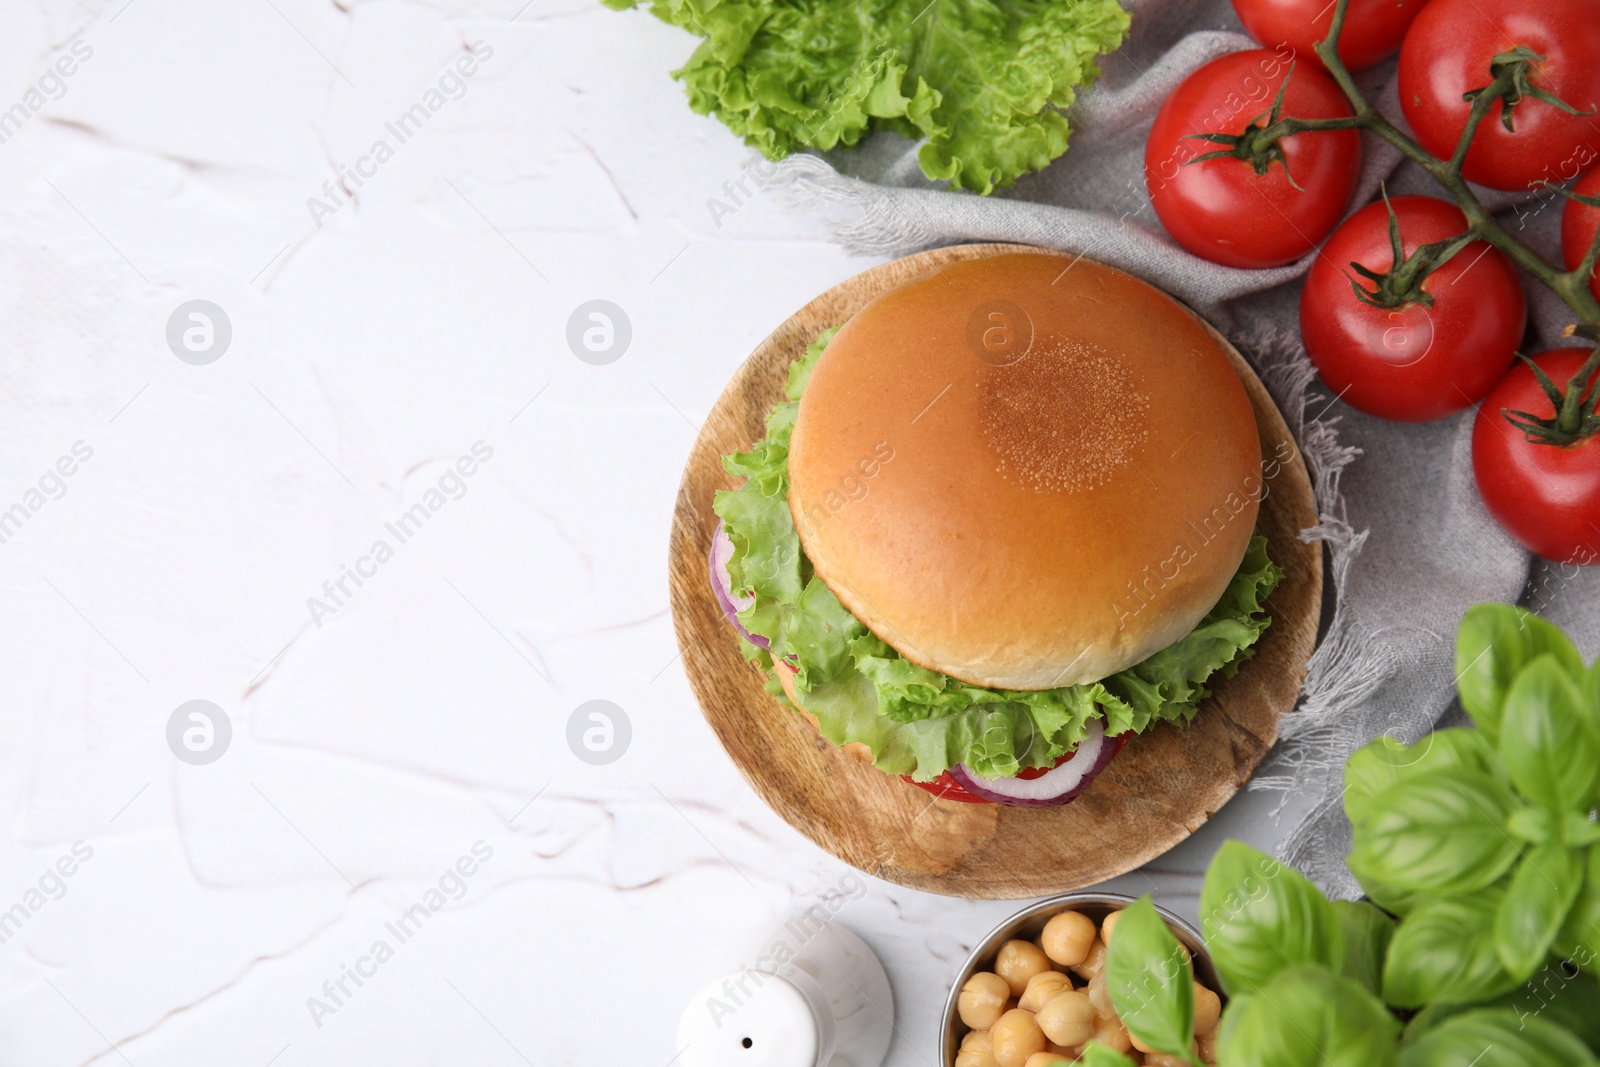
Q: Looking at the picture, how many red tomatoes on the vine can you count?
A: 6